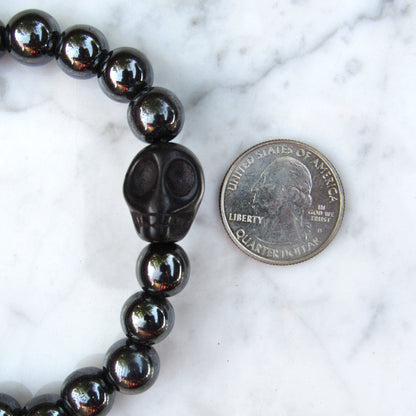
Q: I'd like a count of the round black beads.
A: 11